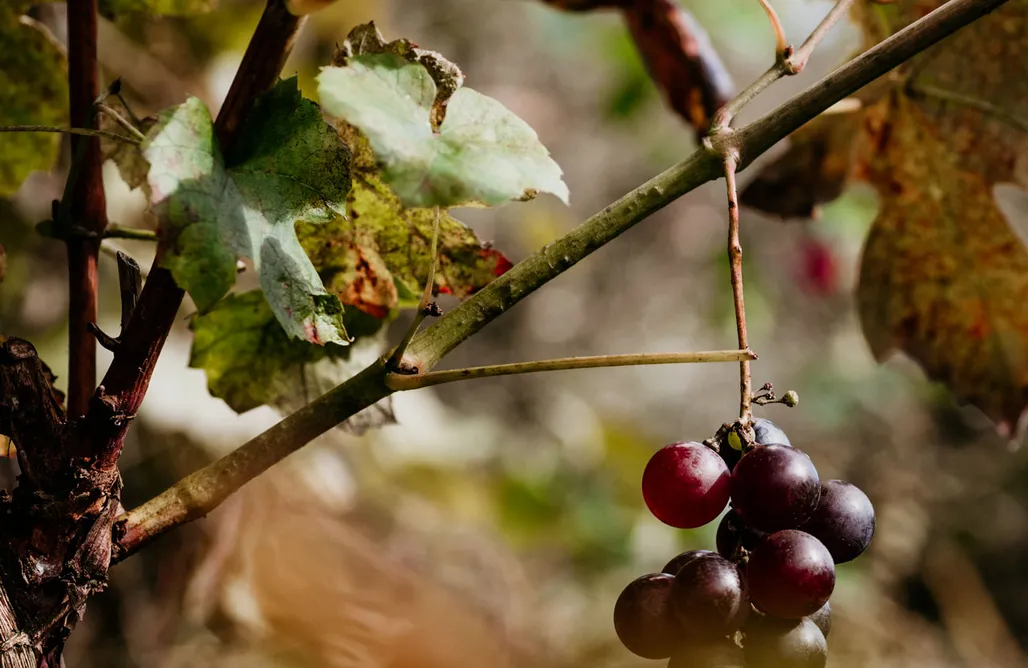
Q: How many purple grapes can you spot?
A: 12